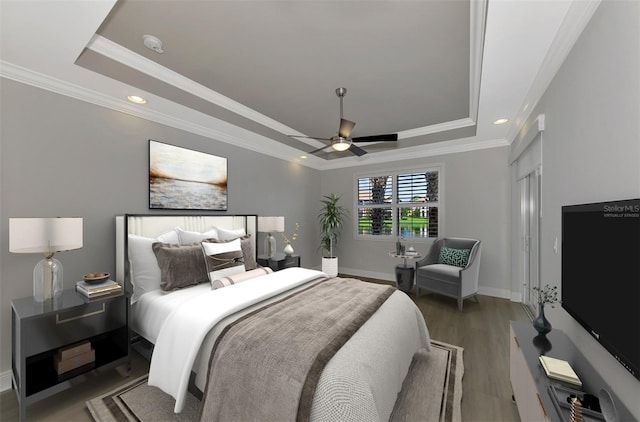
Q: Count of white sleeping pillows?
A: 3